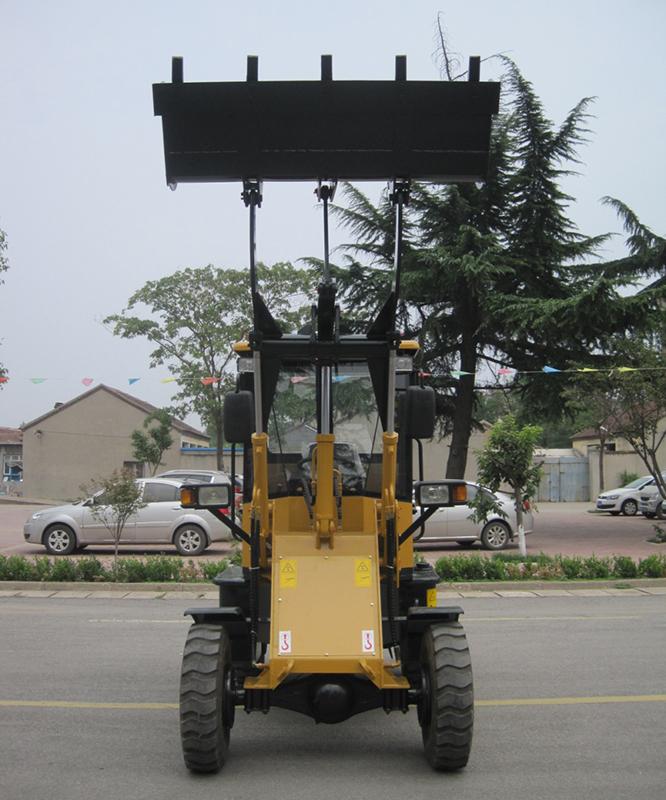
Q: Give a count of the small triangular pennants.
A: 14